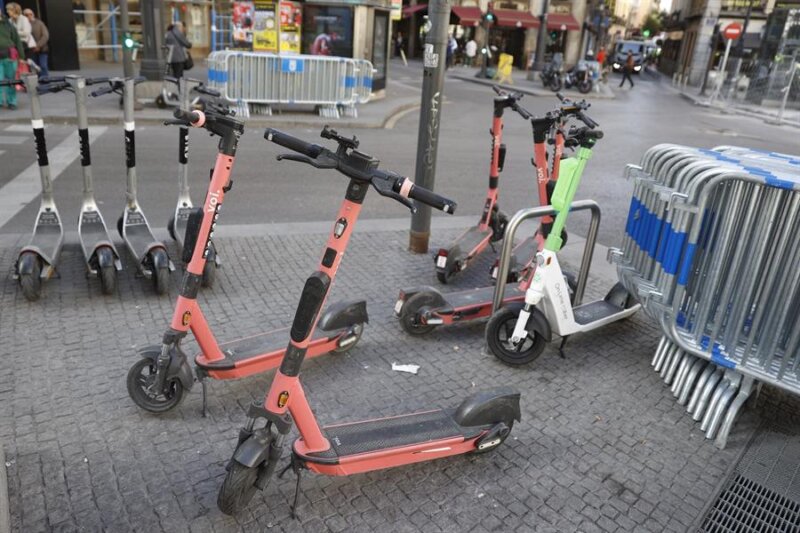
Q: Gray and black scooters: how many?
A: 4